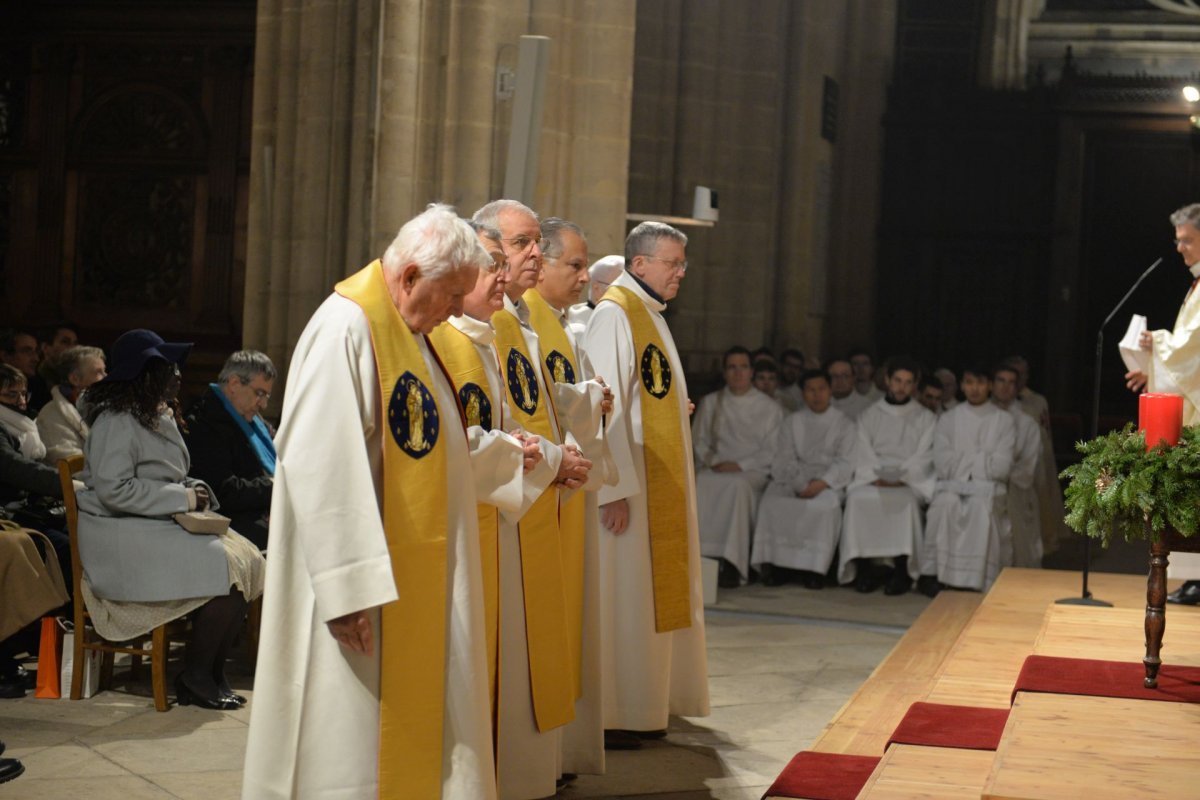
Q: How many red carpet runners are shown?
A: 3